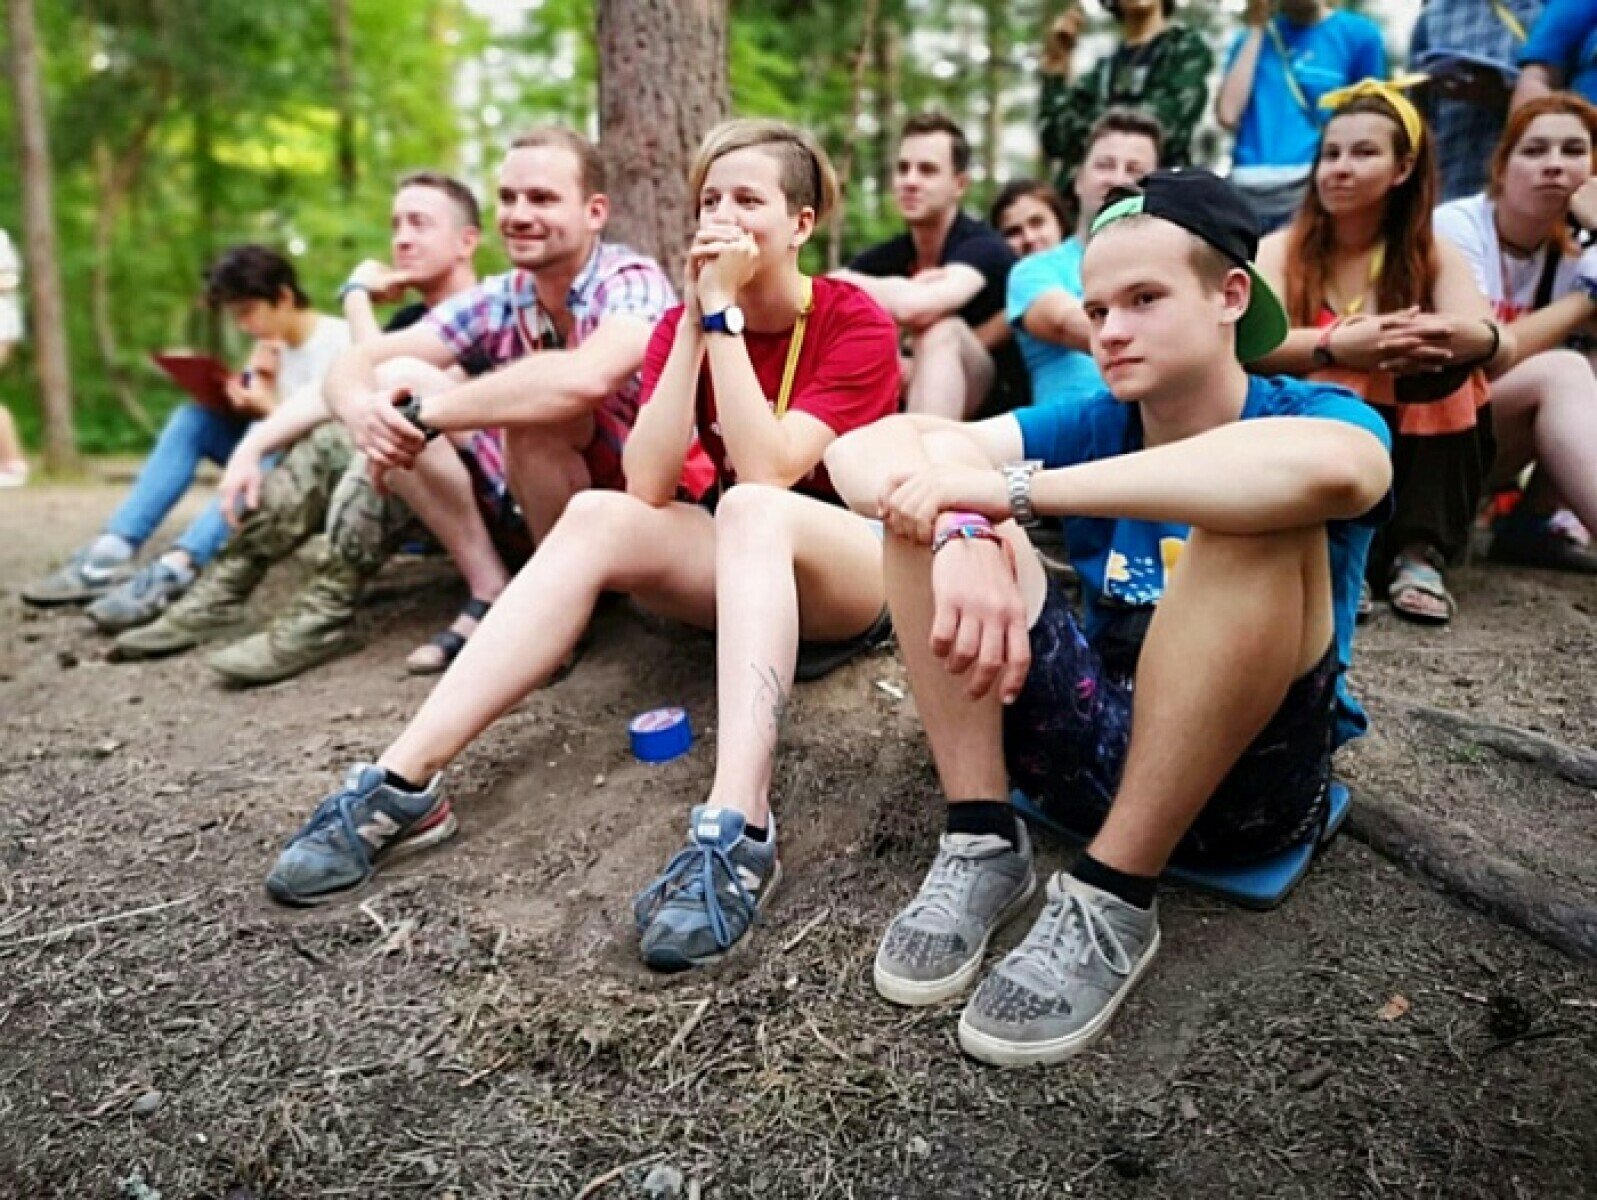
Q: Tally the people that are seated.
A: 10